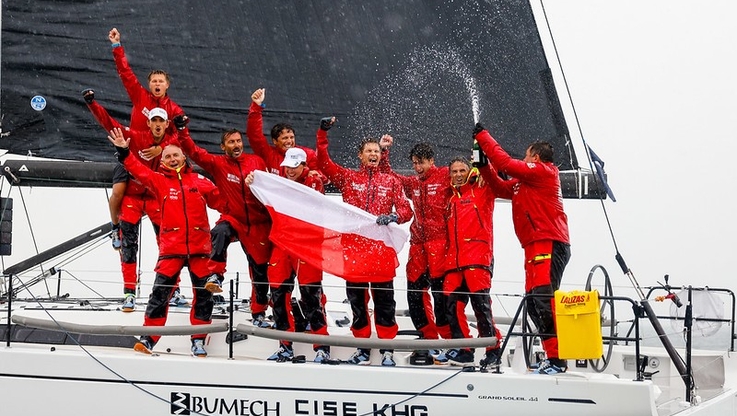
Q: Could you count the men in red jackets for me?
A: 10